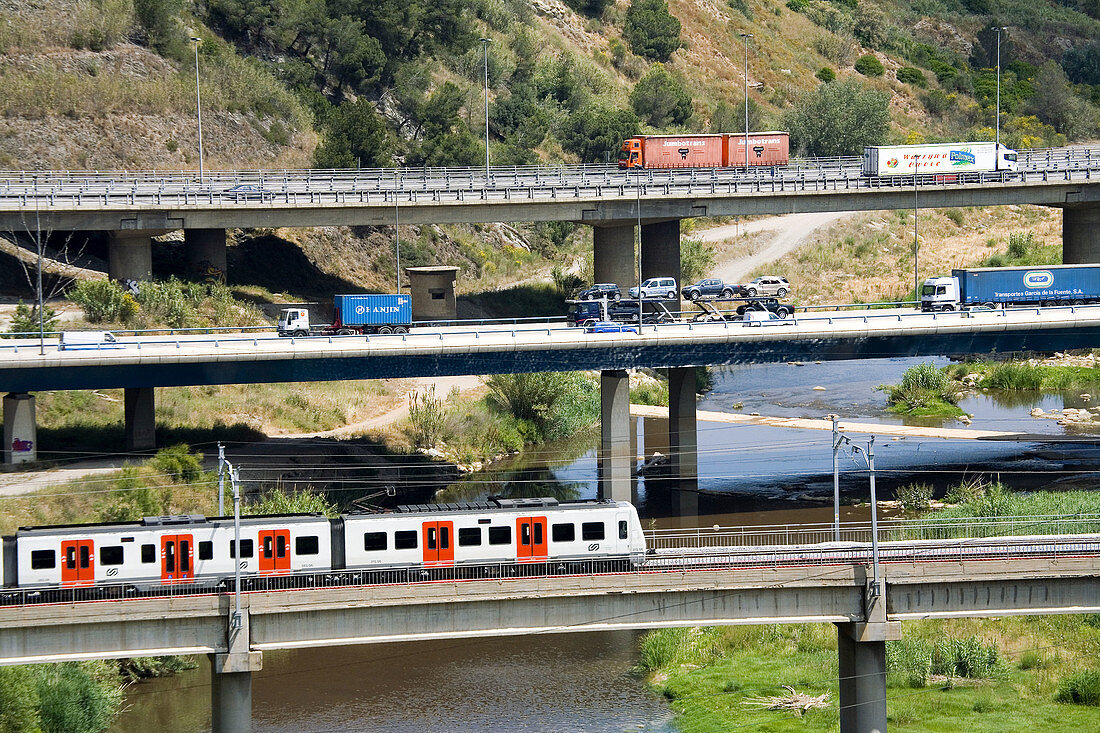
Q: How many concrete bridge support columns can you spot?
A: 11